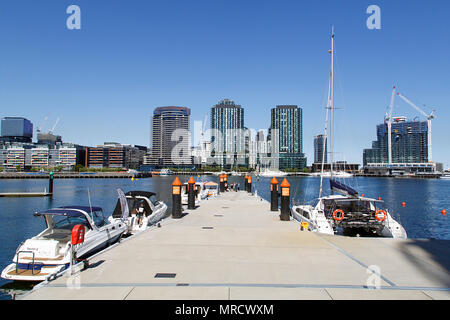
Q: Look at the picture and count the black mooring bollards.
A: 8